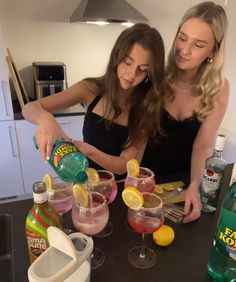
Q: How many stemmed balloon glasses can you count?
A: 5